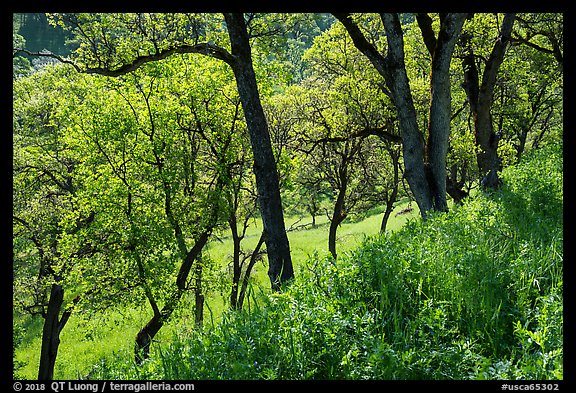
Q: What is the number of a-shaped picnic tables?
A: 0